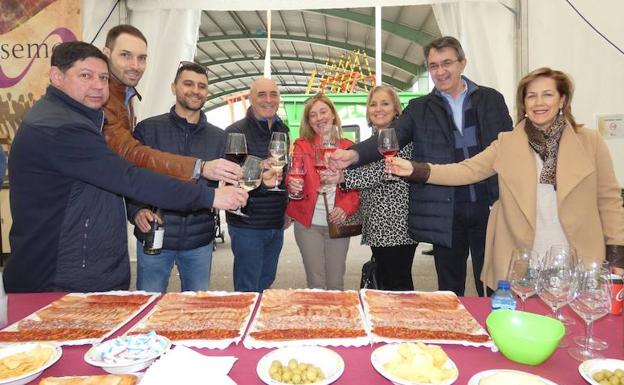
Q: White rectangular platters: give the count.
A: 4